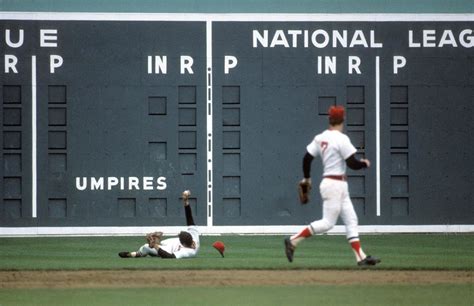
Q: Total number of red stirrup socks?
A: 2